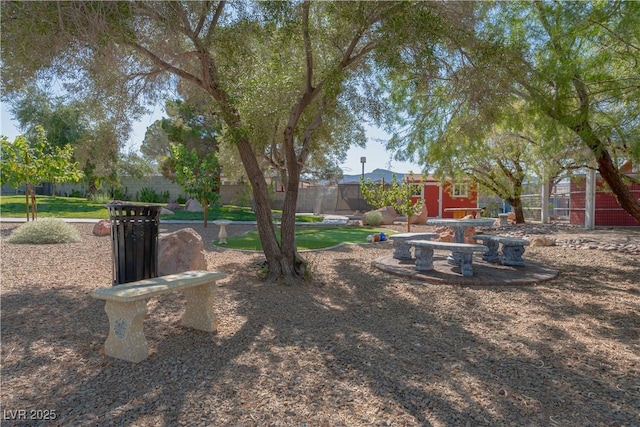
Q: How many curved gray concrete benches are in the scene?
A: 3